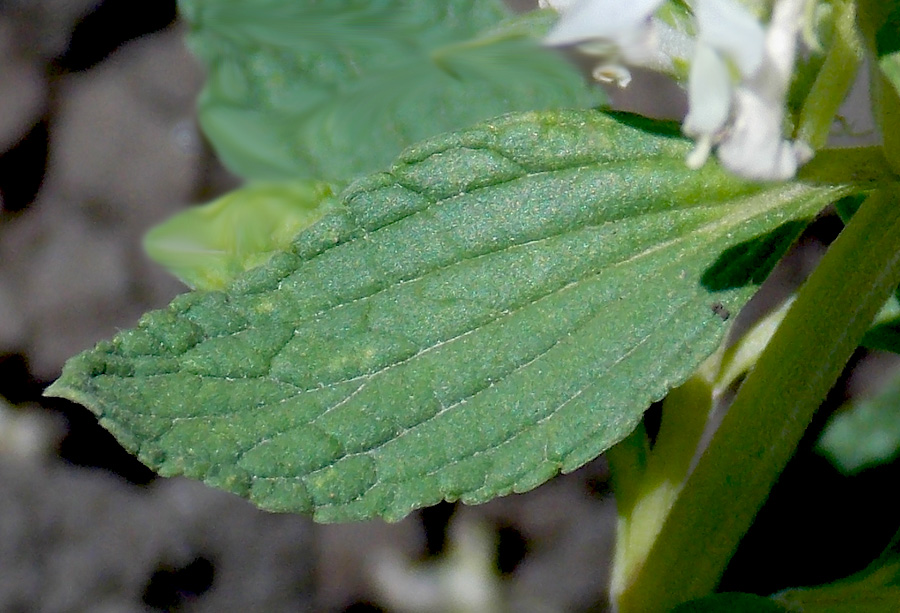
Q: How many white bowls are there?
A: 0